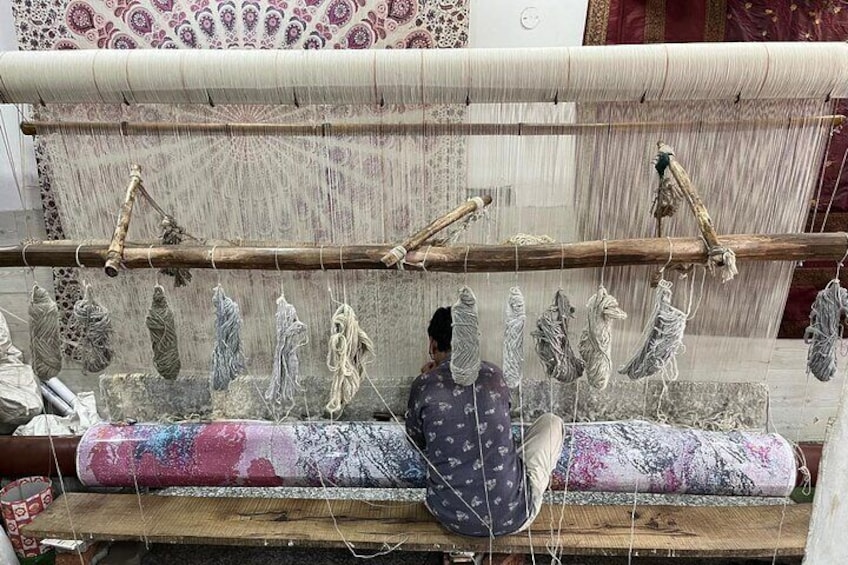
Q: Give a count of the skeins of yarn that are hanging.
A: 12